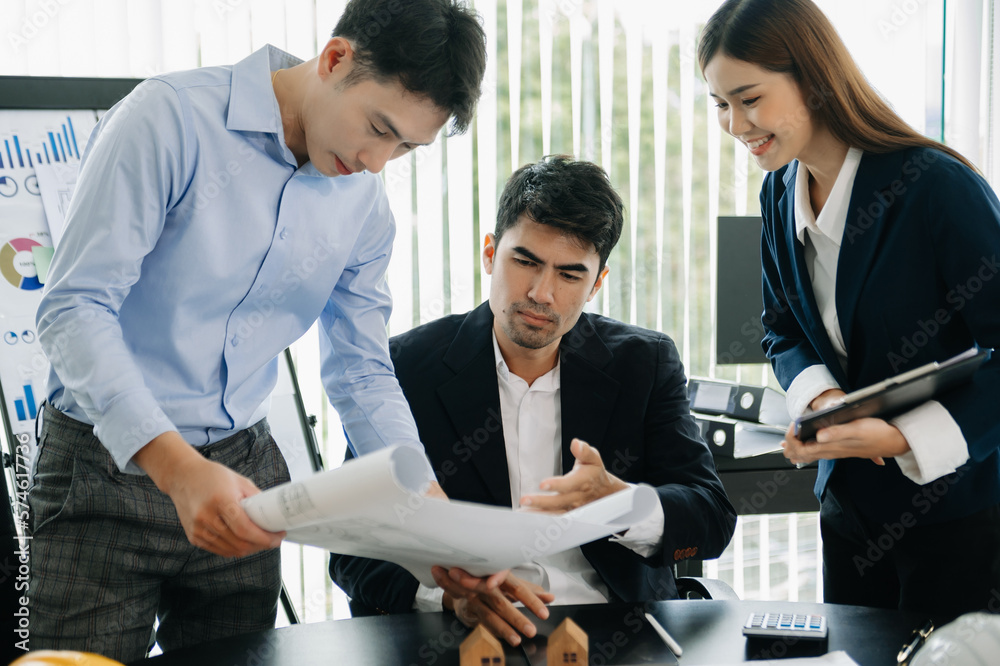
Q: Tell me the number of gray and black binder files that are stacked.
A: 2